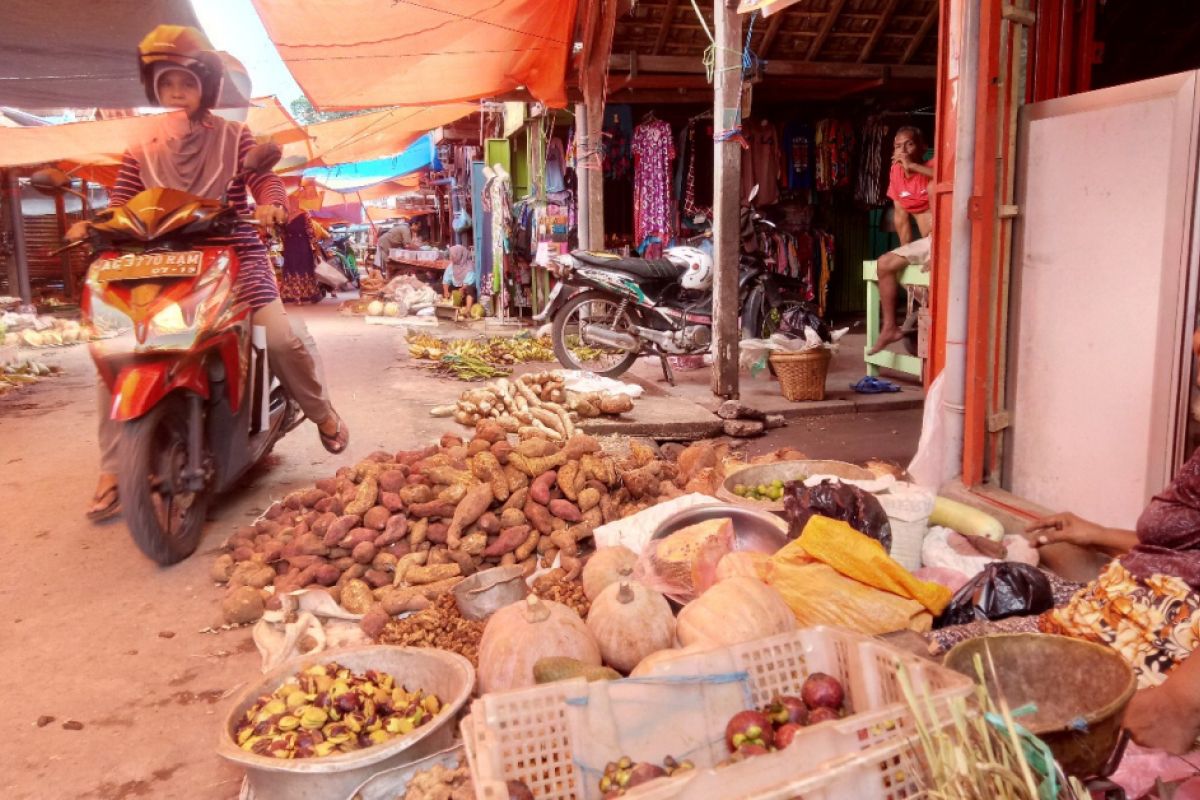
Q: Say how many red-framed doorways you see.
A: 1